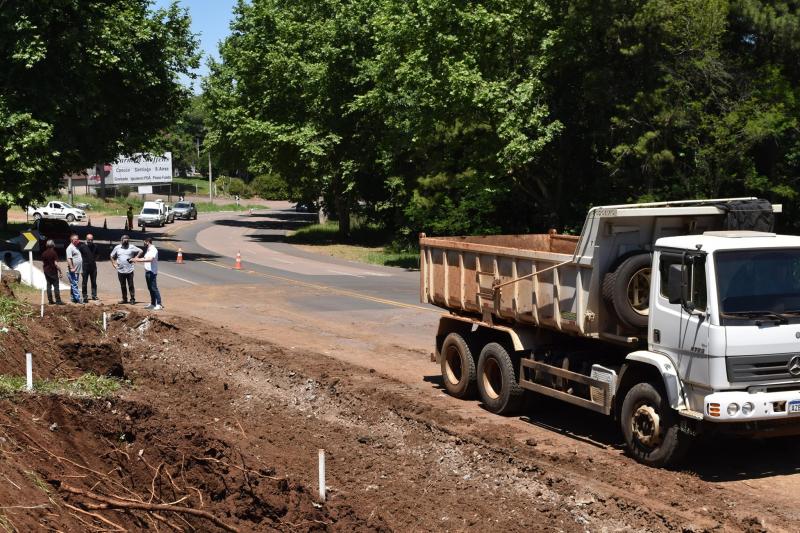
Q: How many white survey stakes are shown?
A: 4